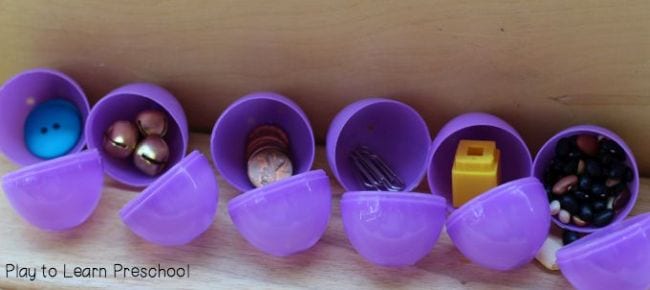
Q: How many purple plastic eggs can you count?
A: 6